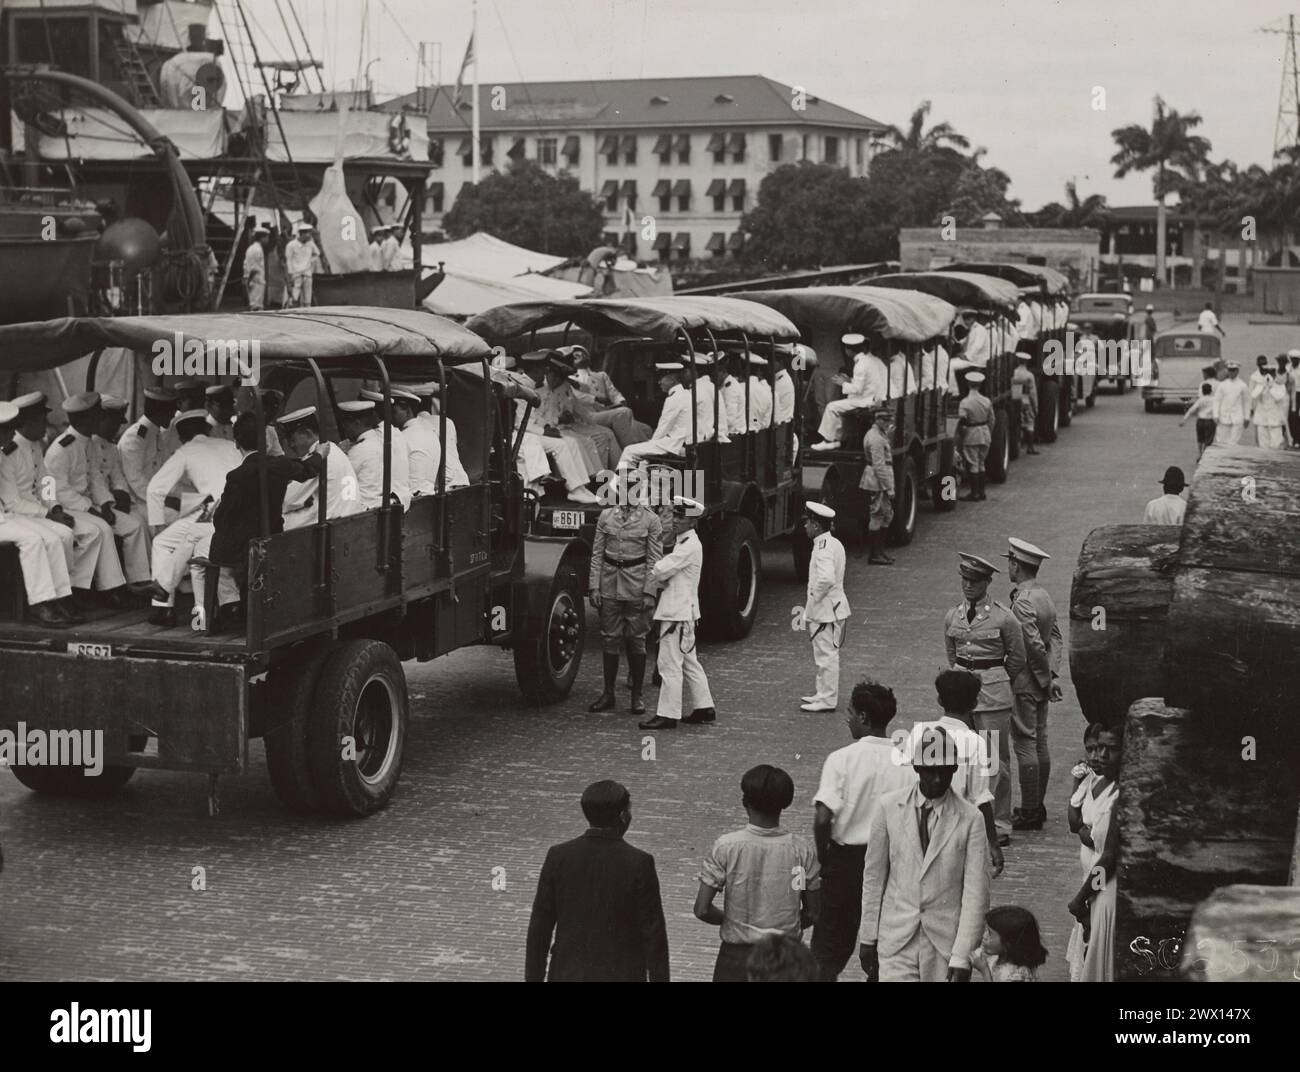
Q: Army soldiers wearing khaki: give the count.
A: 7